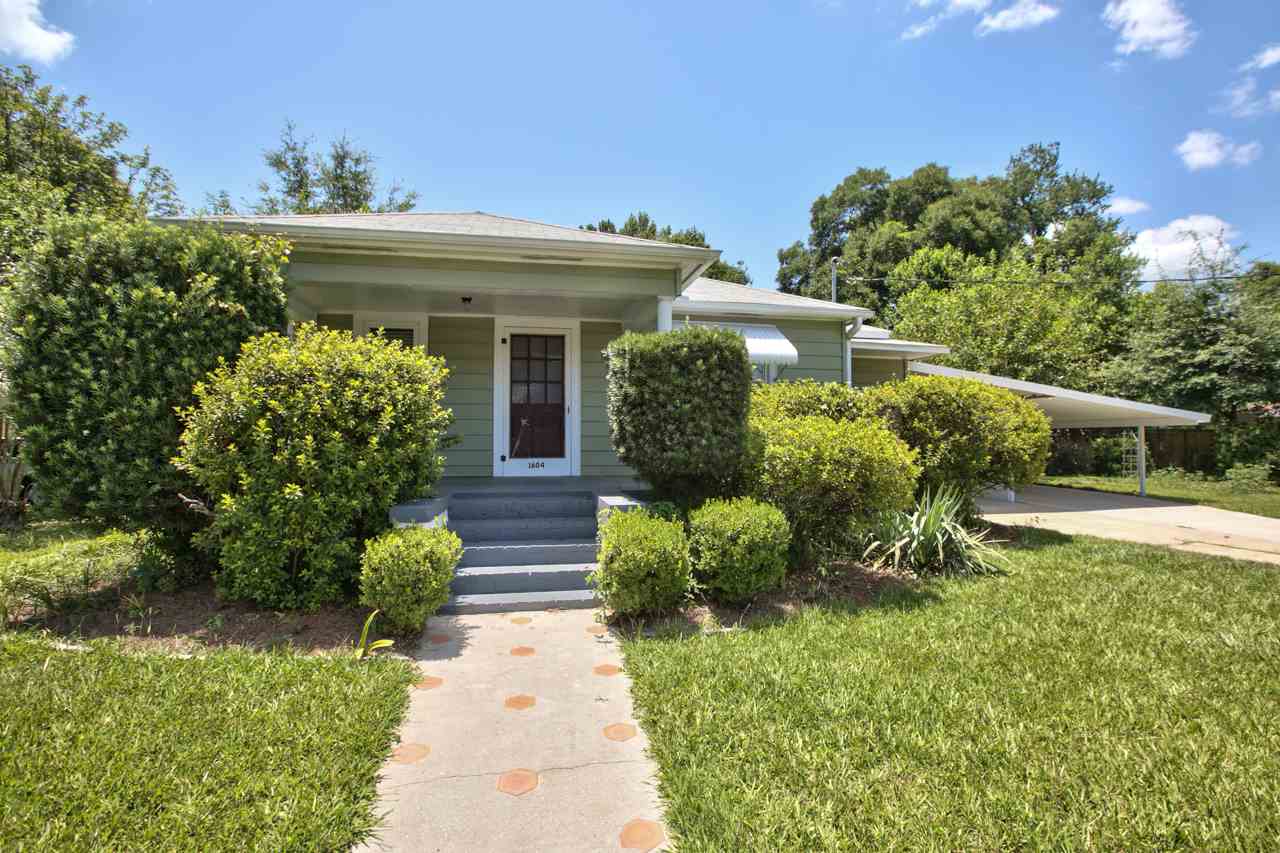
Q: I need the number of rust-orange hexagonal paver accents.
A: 11